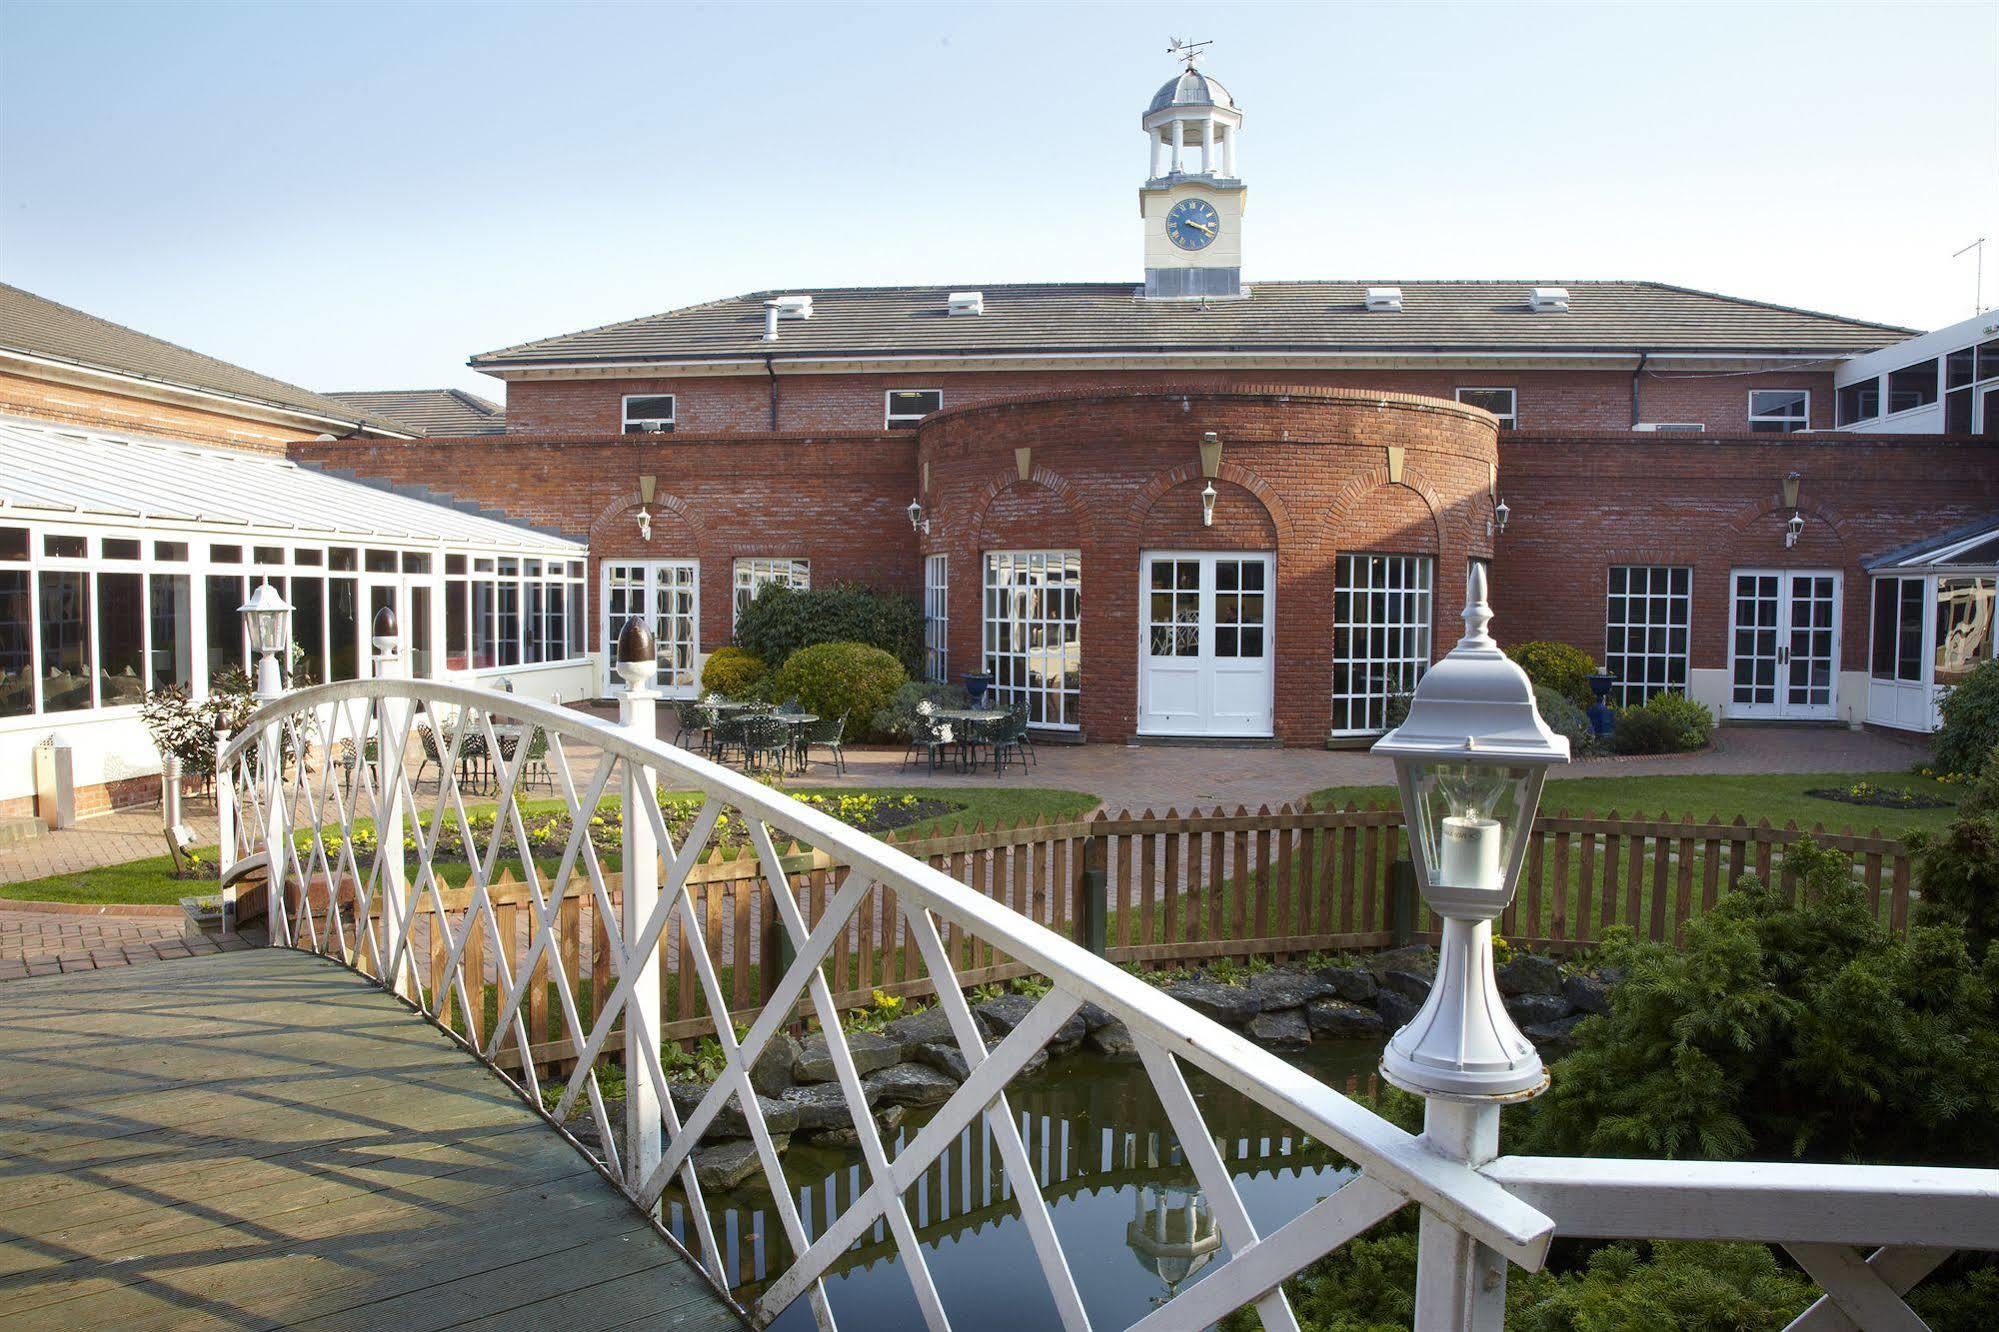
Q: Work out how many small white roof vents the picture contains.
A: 4